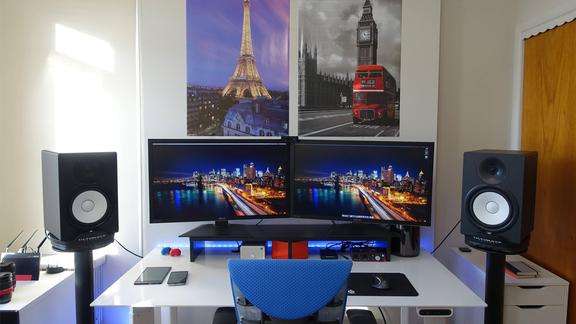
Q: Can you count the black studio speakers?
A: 2